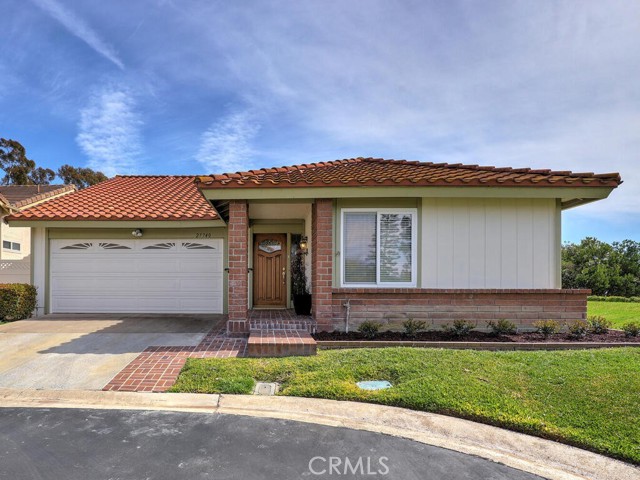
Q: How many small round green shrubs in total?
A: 8